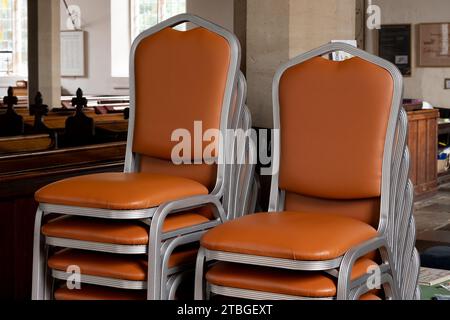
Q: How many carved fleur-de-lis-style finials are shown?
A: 3